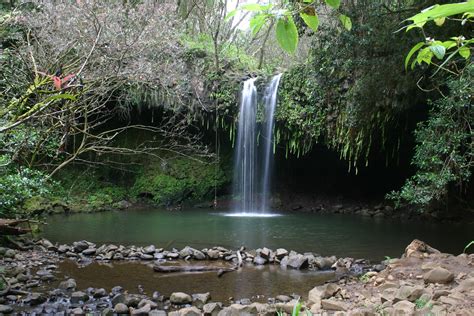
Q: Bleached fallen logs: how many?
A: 1